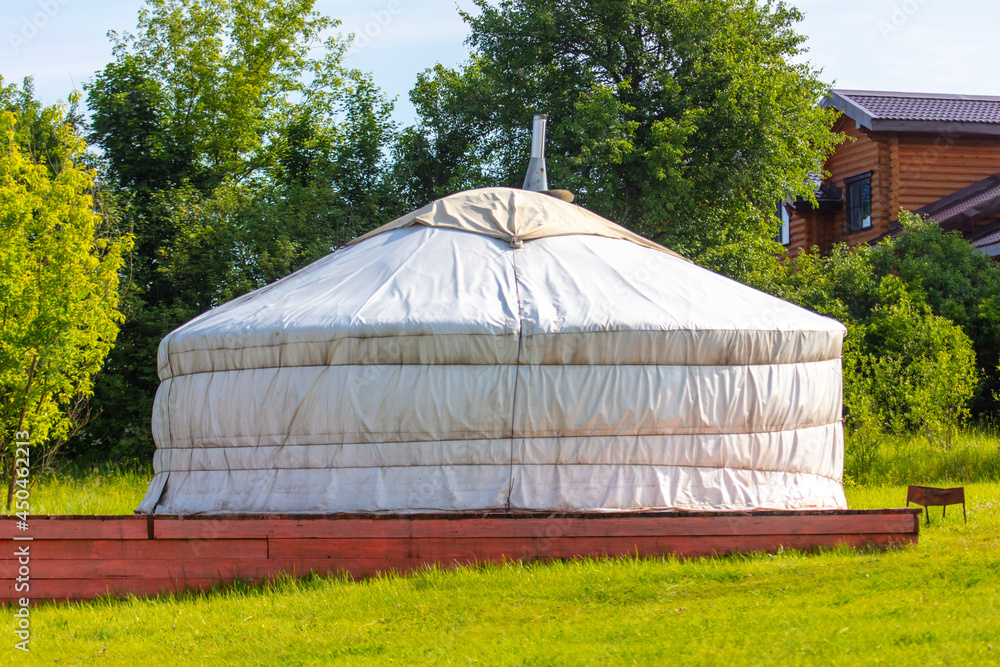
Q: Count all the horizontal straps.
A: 3